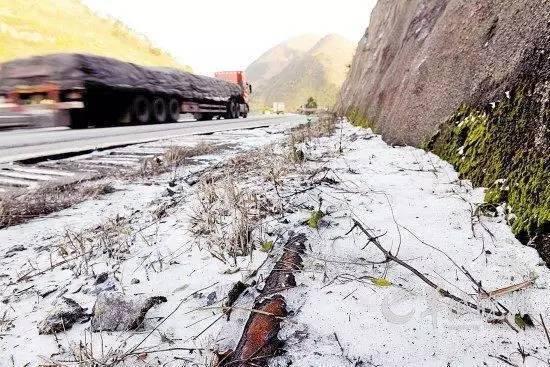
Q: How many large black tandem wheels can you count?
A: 3